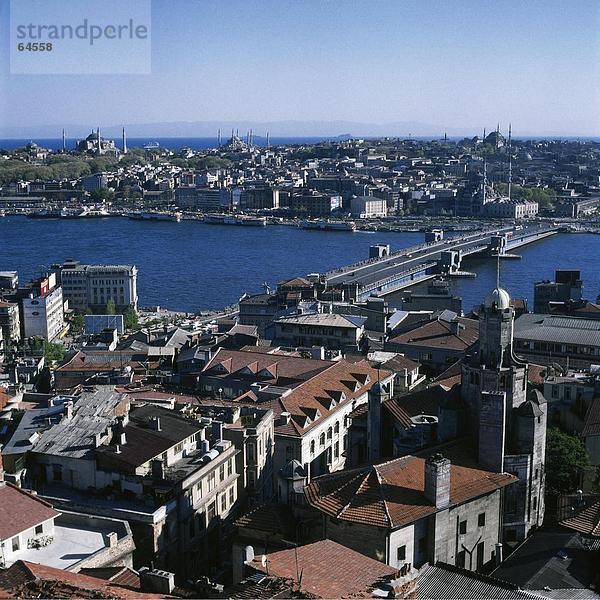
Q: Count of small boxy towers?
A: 4